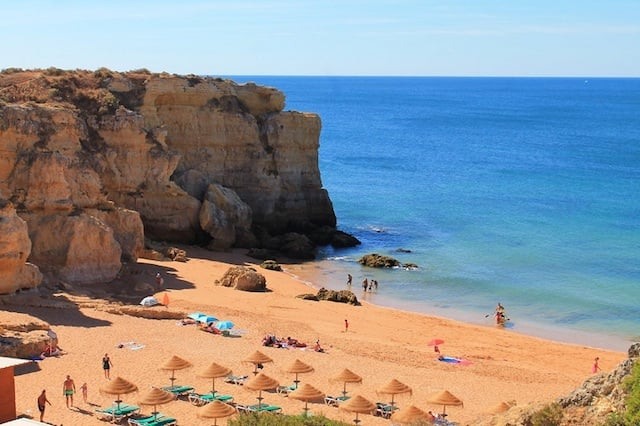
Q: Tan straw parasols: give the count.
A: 15